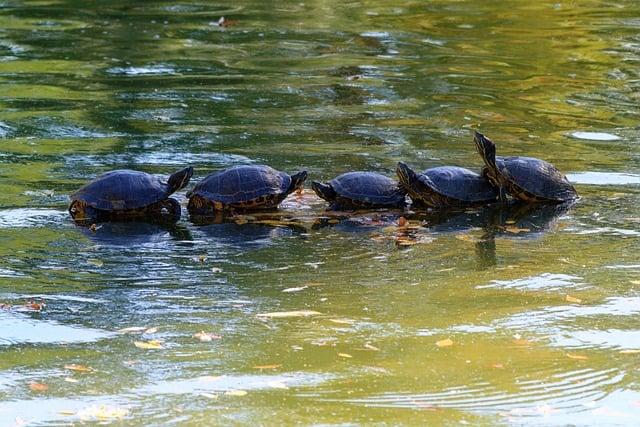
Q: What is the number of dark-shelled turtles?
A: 5